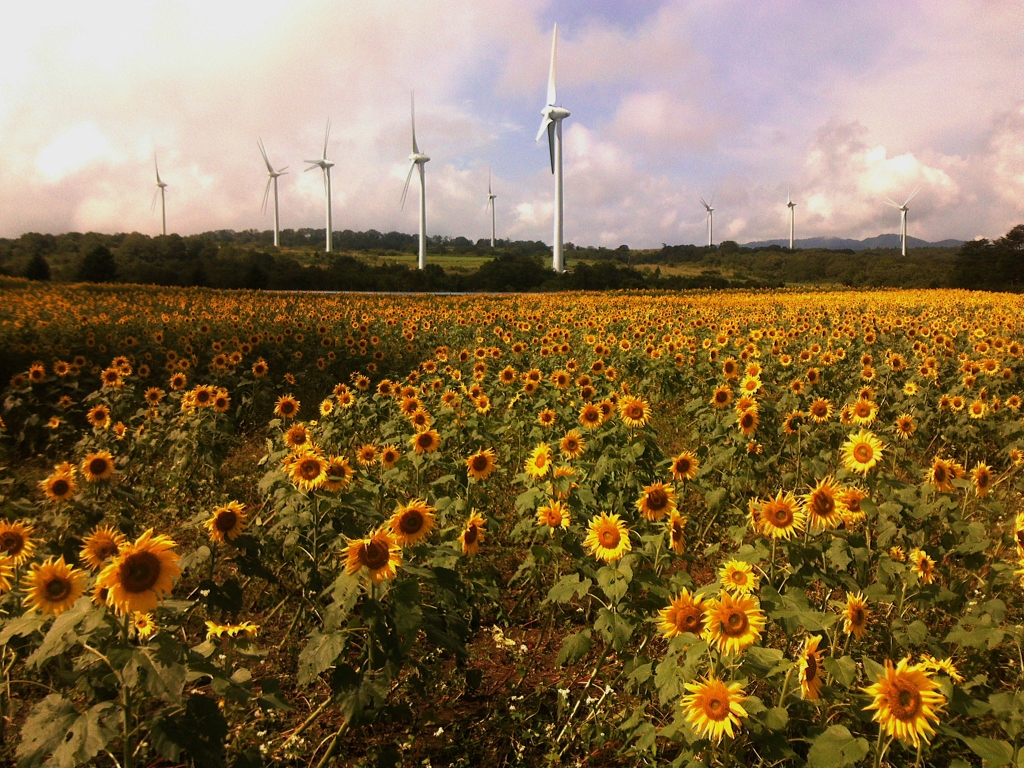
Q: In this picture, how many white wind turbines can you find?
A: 9